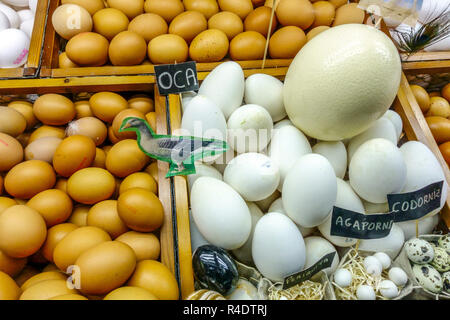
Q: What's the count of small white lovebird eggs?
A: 6